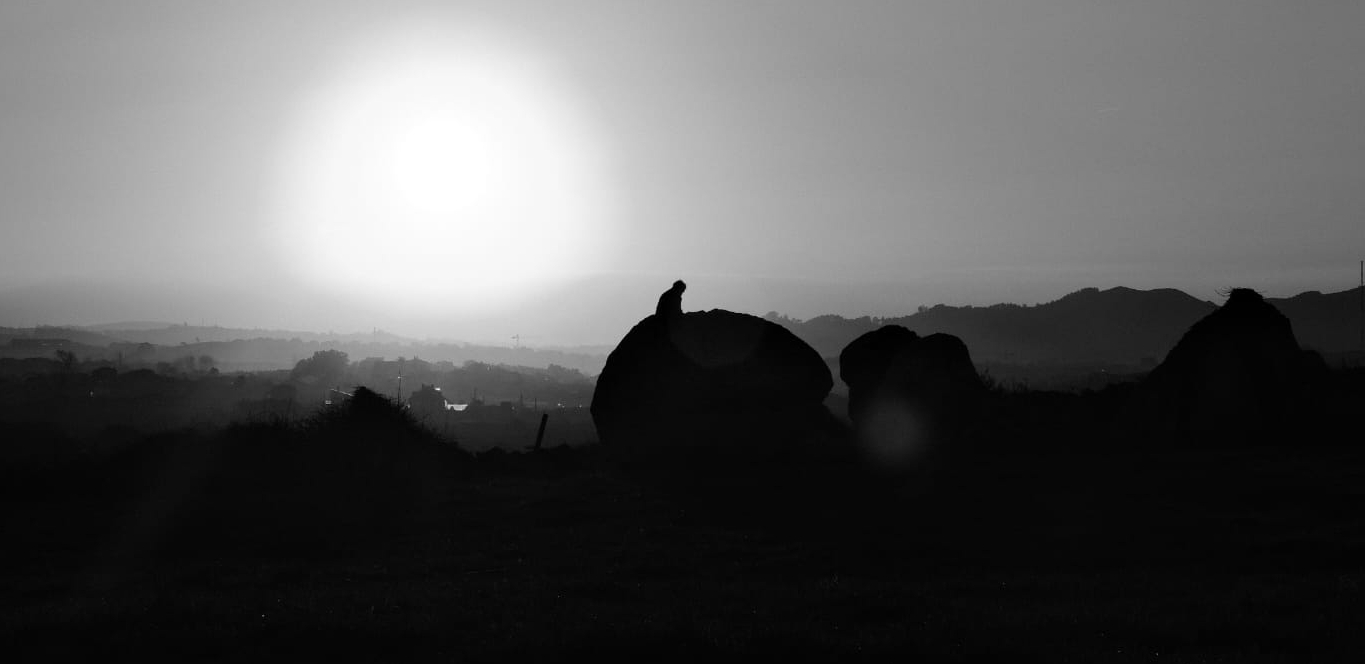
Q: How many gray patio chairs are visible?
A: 0